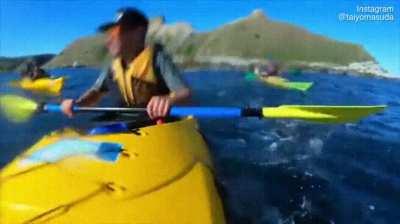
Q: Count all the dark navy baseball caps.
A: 1